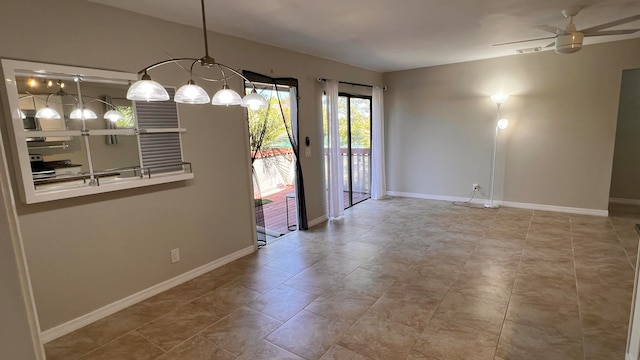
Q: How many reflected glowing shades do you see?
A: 4